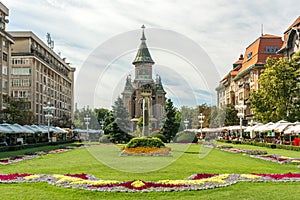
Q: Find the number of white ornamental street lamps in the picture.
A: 6